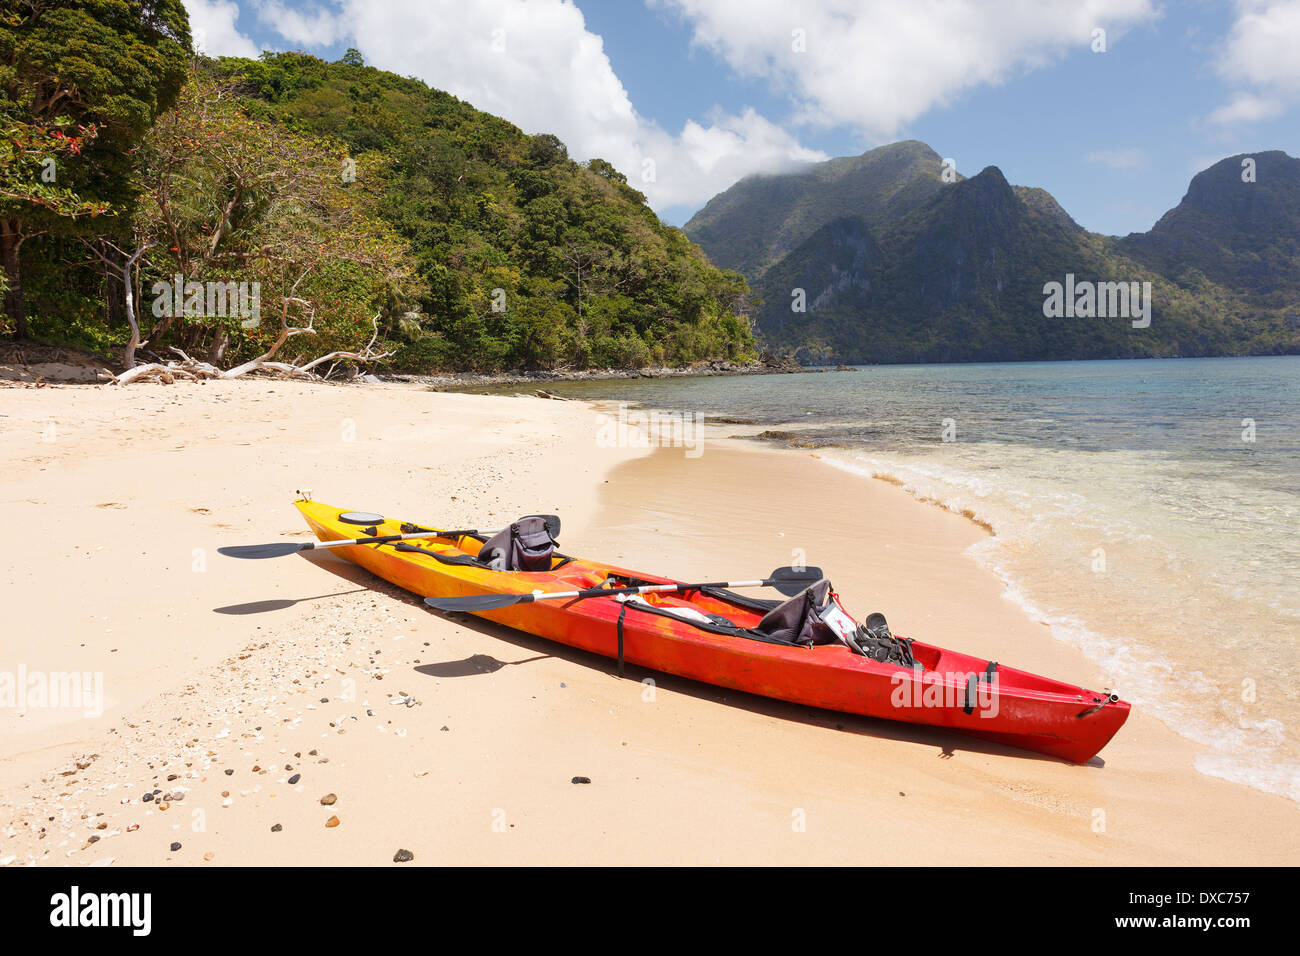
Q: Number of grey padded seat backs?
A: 2